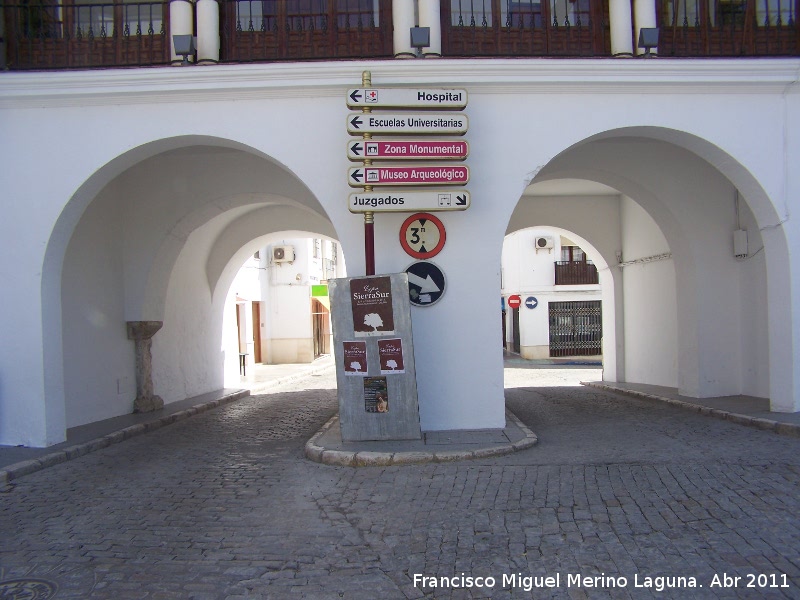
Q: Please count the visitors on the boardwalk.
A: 0